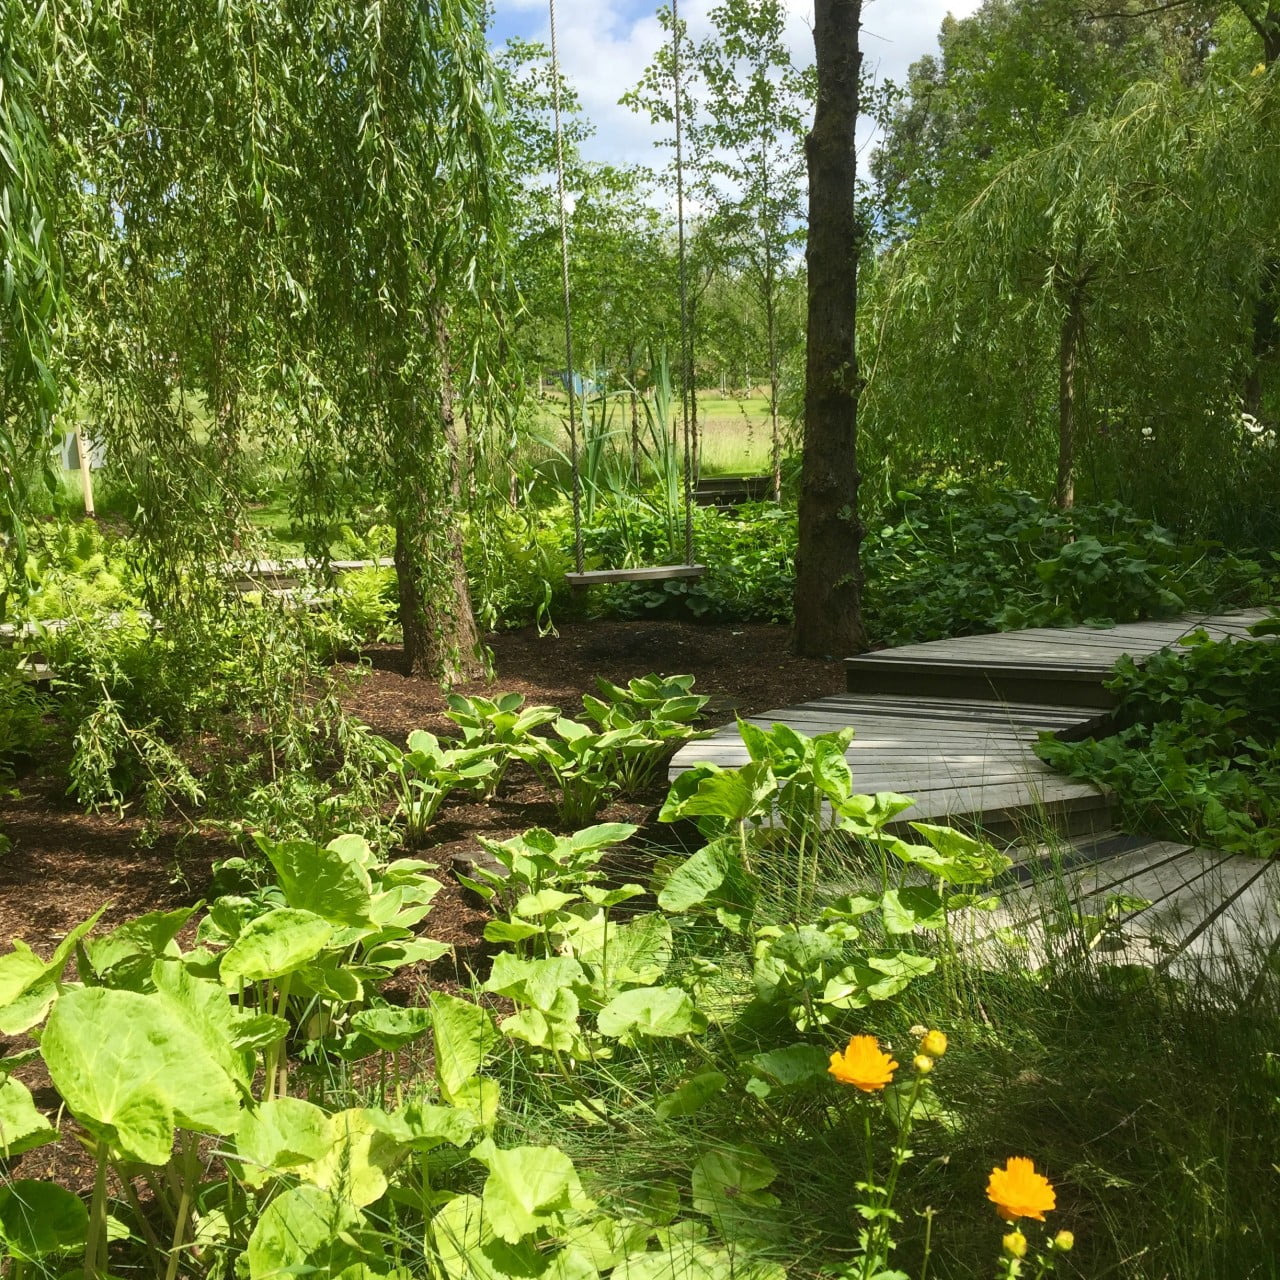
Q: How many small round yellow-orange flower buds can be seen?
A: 4